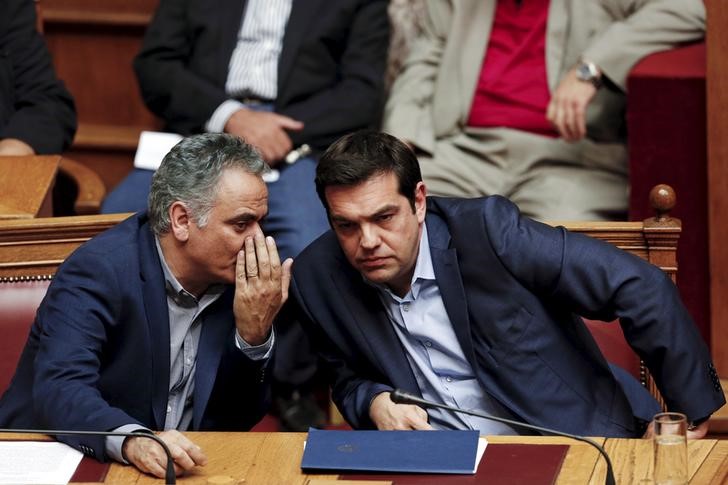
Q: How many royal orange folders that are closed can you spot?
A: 0